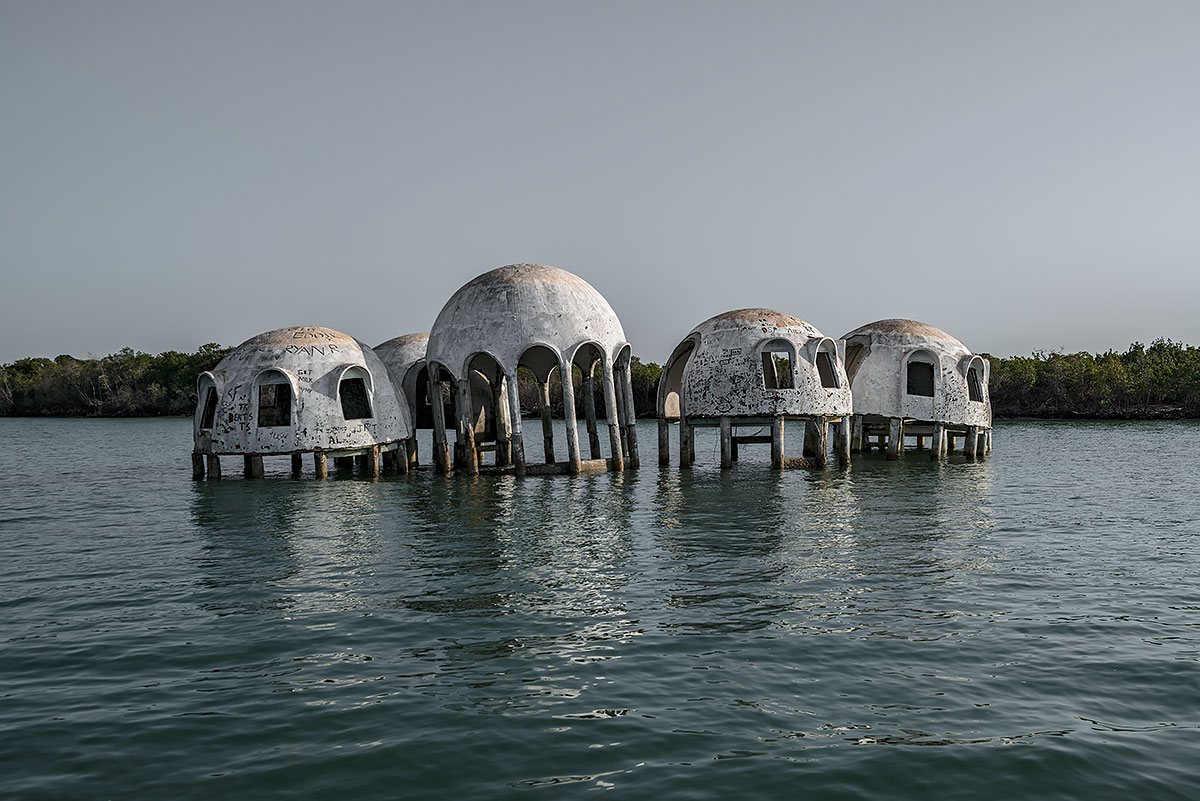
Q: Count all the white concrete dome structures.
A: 5